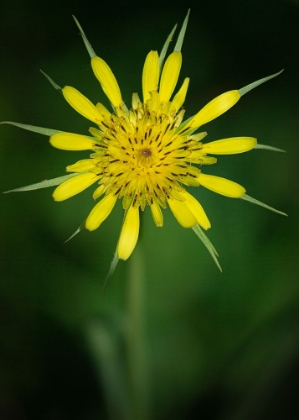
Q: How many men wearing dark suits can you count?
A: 0